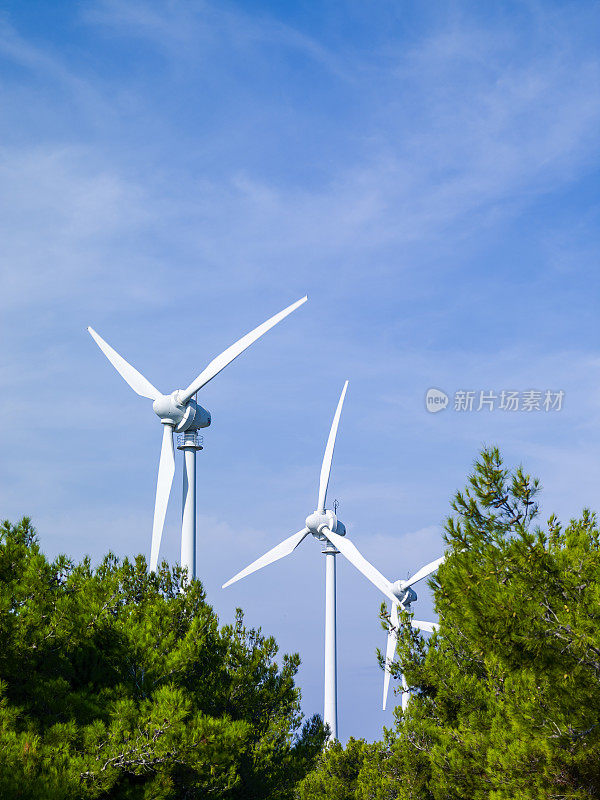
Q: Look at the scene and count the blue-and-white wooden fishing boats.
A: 0